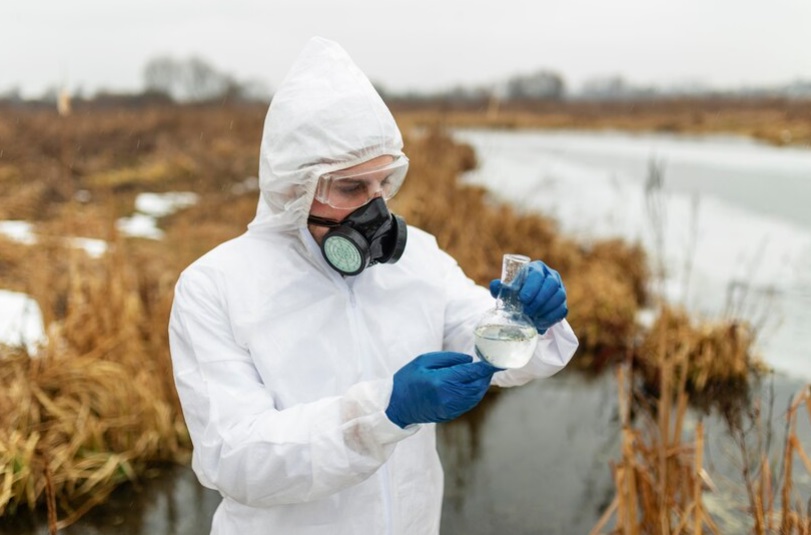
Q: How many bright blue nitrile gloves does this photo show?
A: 2